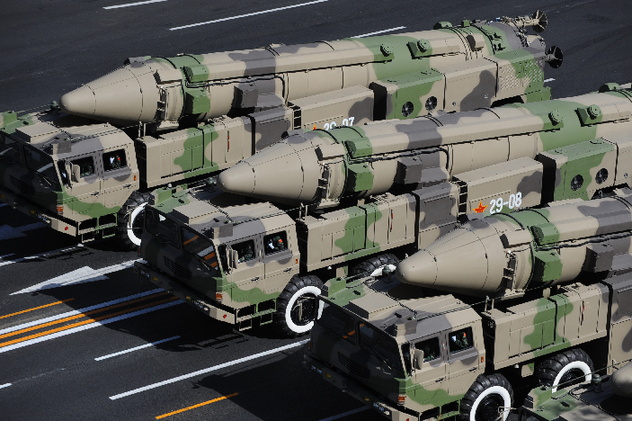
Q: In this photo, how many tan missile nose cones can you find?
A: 3